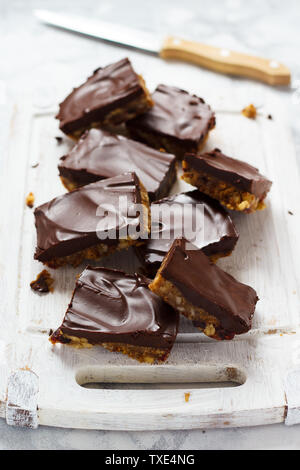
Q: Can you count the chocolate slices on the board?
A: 8